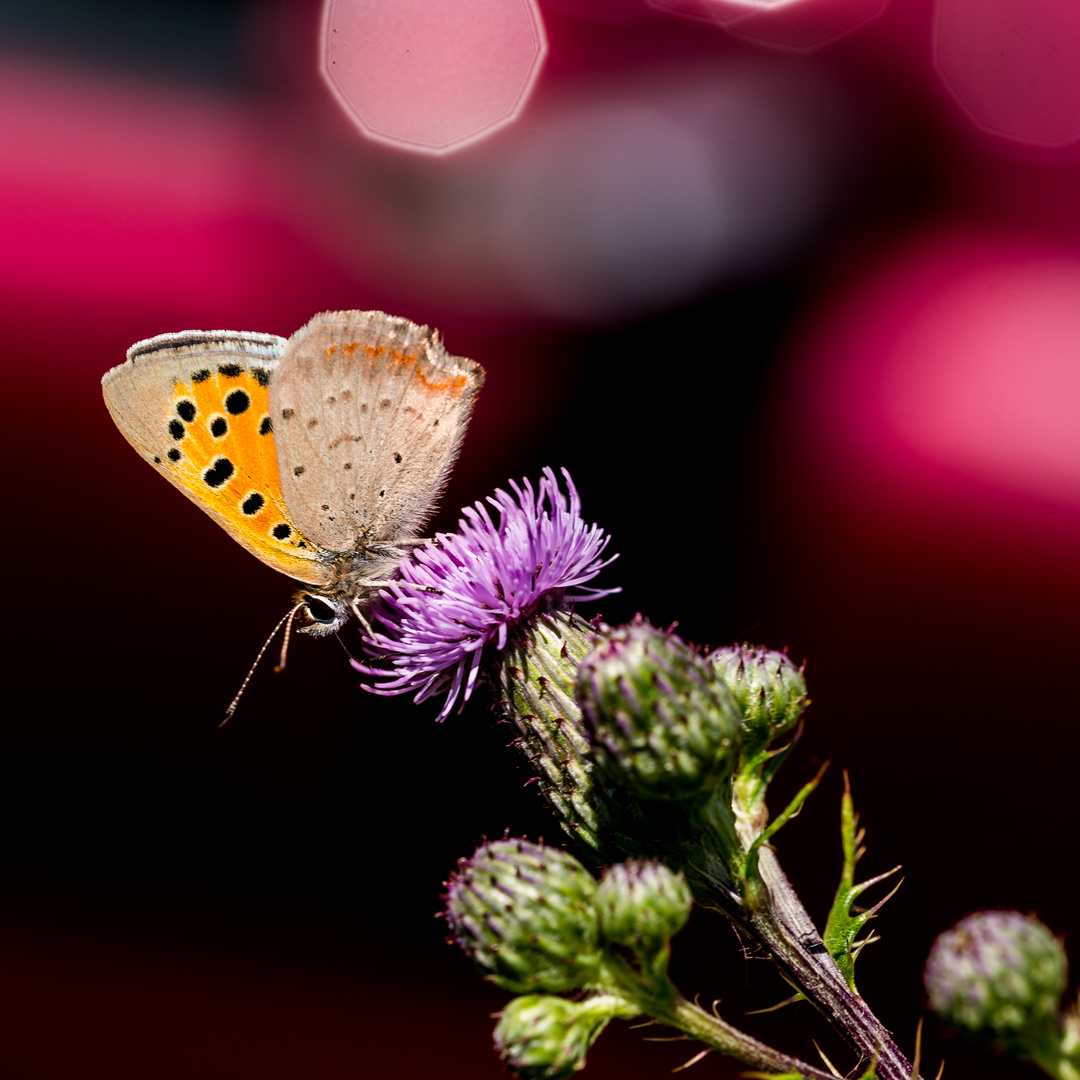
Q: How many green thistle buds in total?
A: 6